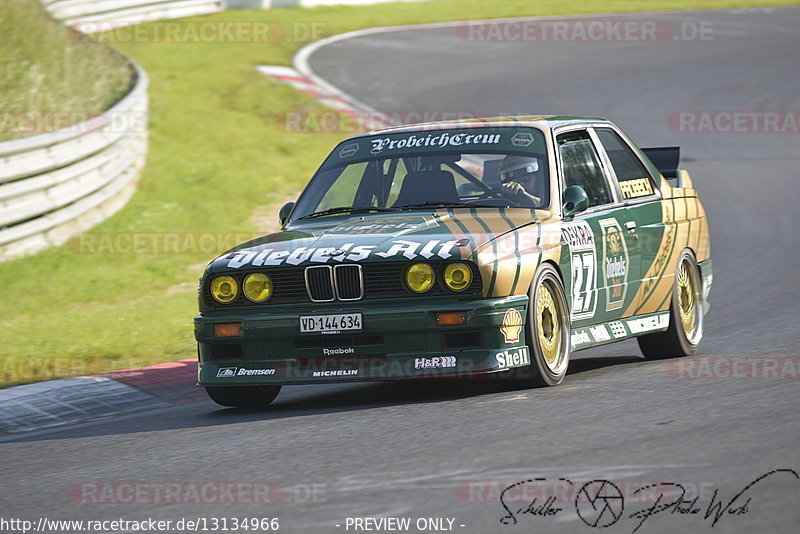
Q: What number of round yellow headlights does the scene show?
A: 4